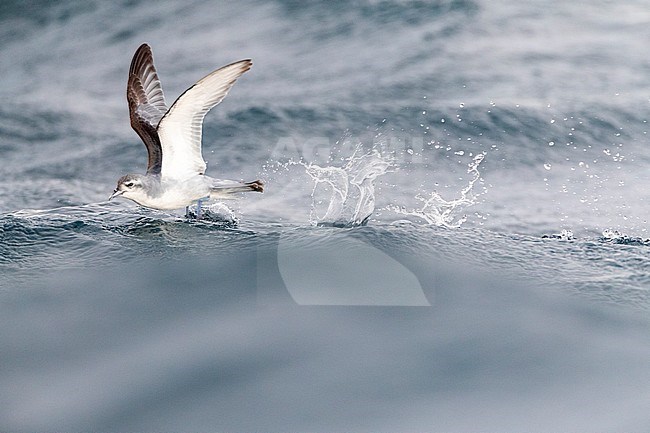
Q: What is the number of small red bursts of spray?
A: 0